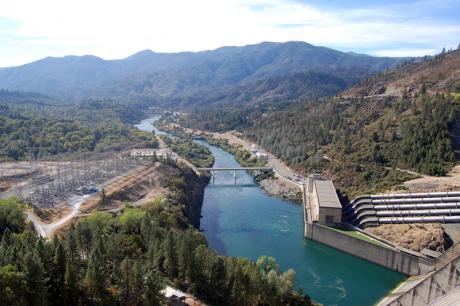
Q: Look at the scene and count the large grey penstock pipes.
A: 5